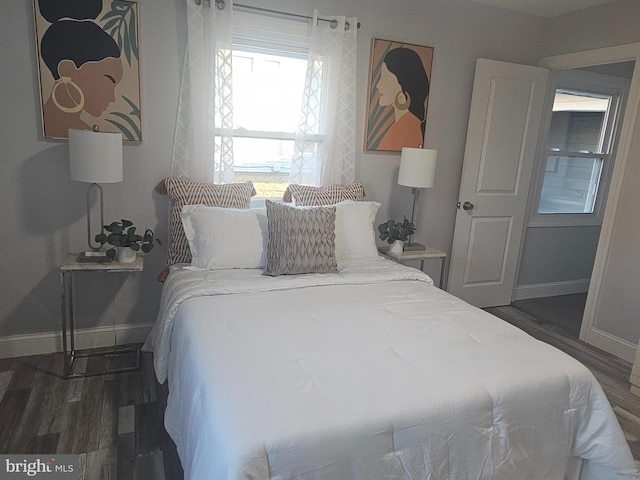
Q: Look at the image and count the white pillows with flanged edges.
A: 2